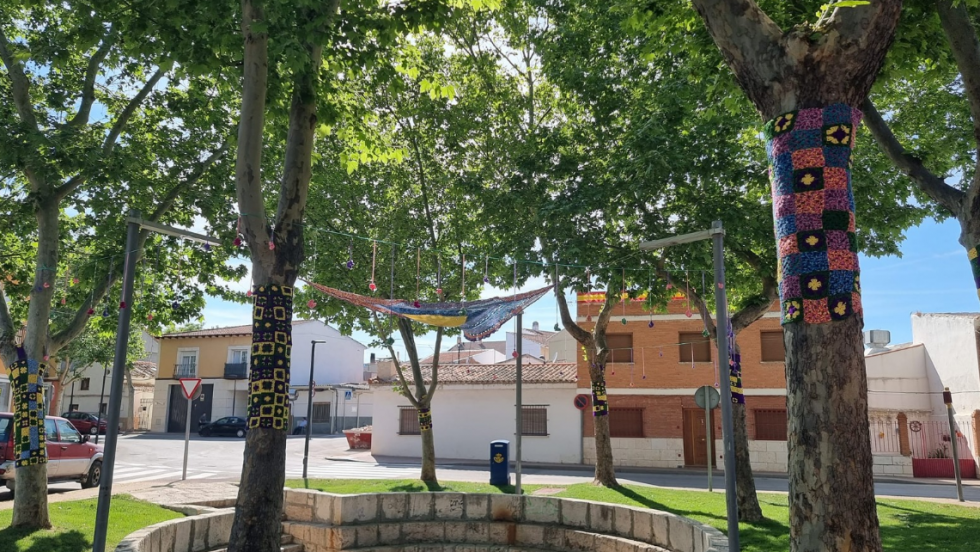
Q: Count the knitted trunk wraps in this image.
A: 7